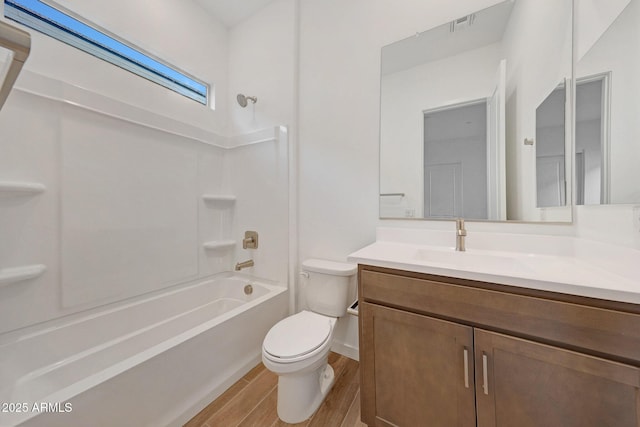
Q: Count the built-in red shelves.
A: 0